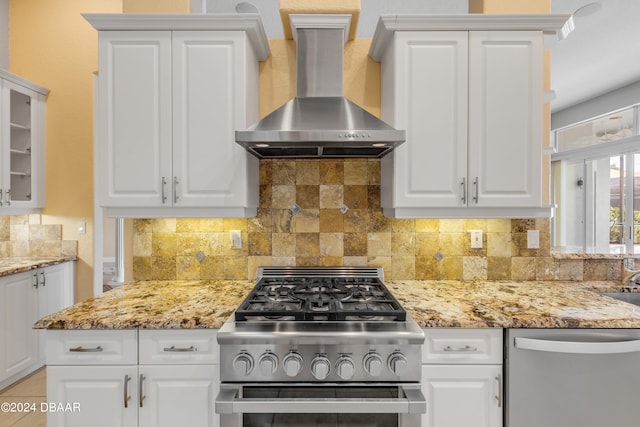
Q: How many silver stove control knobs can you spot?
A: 7